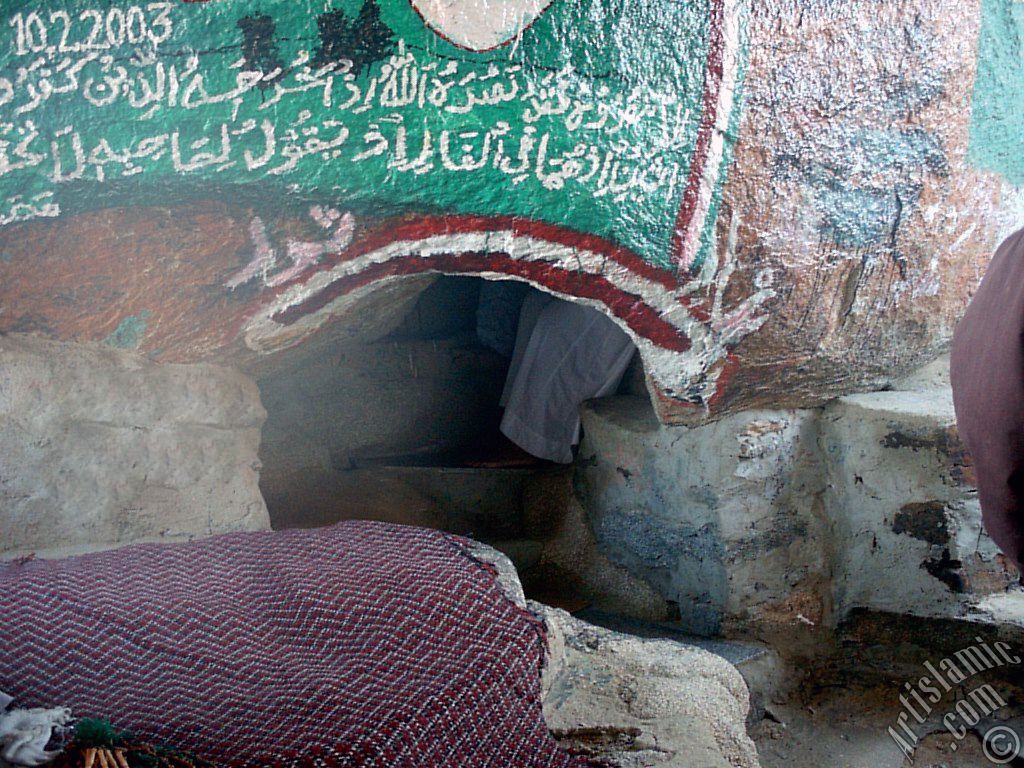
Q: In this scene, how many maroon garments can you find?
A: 1